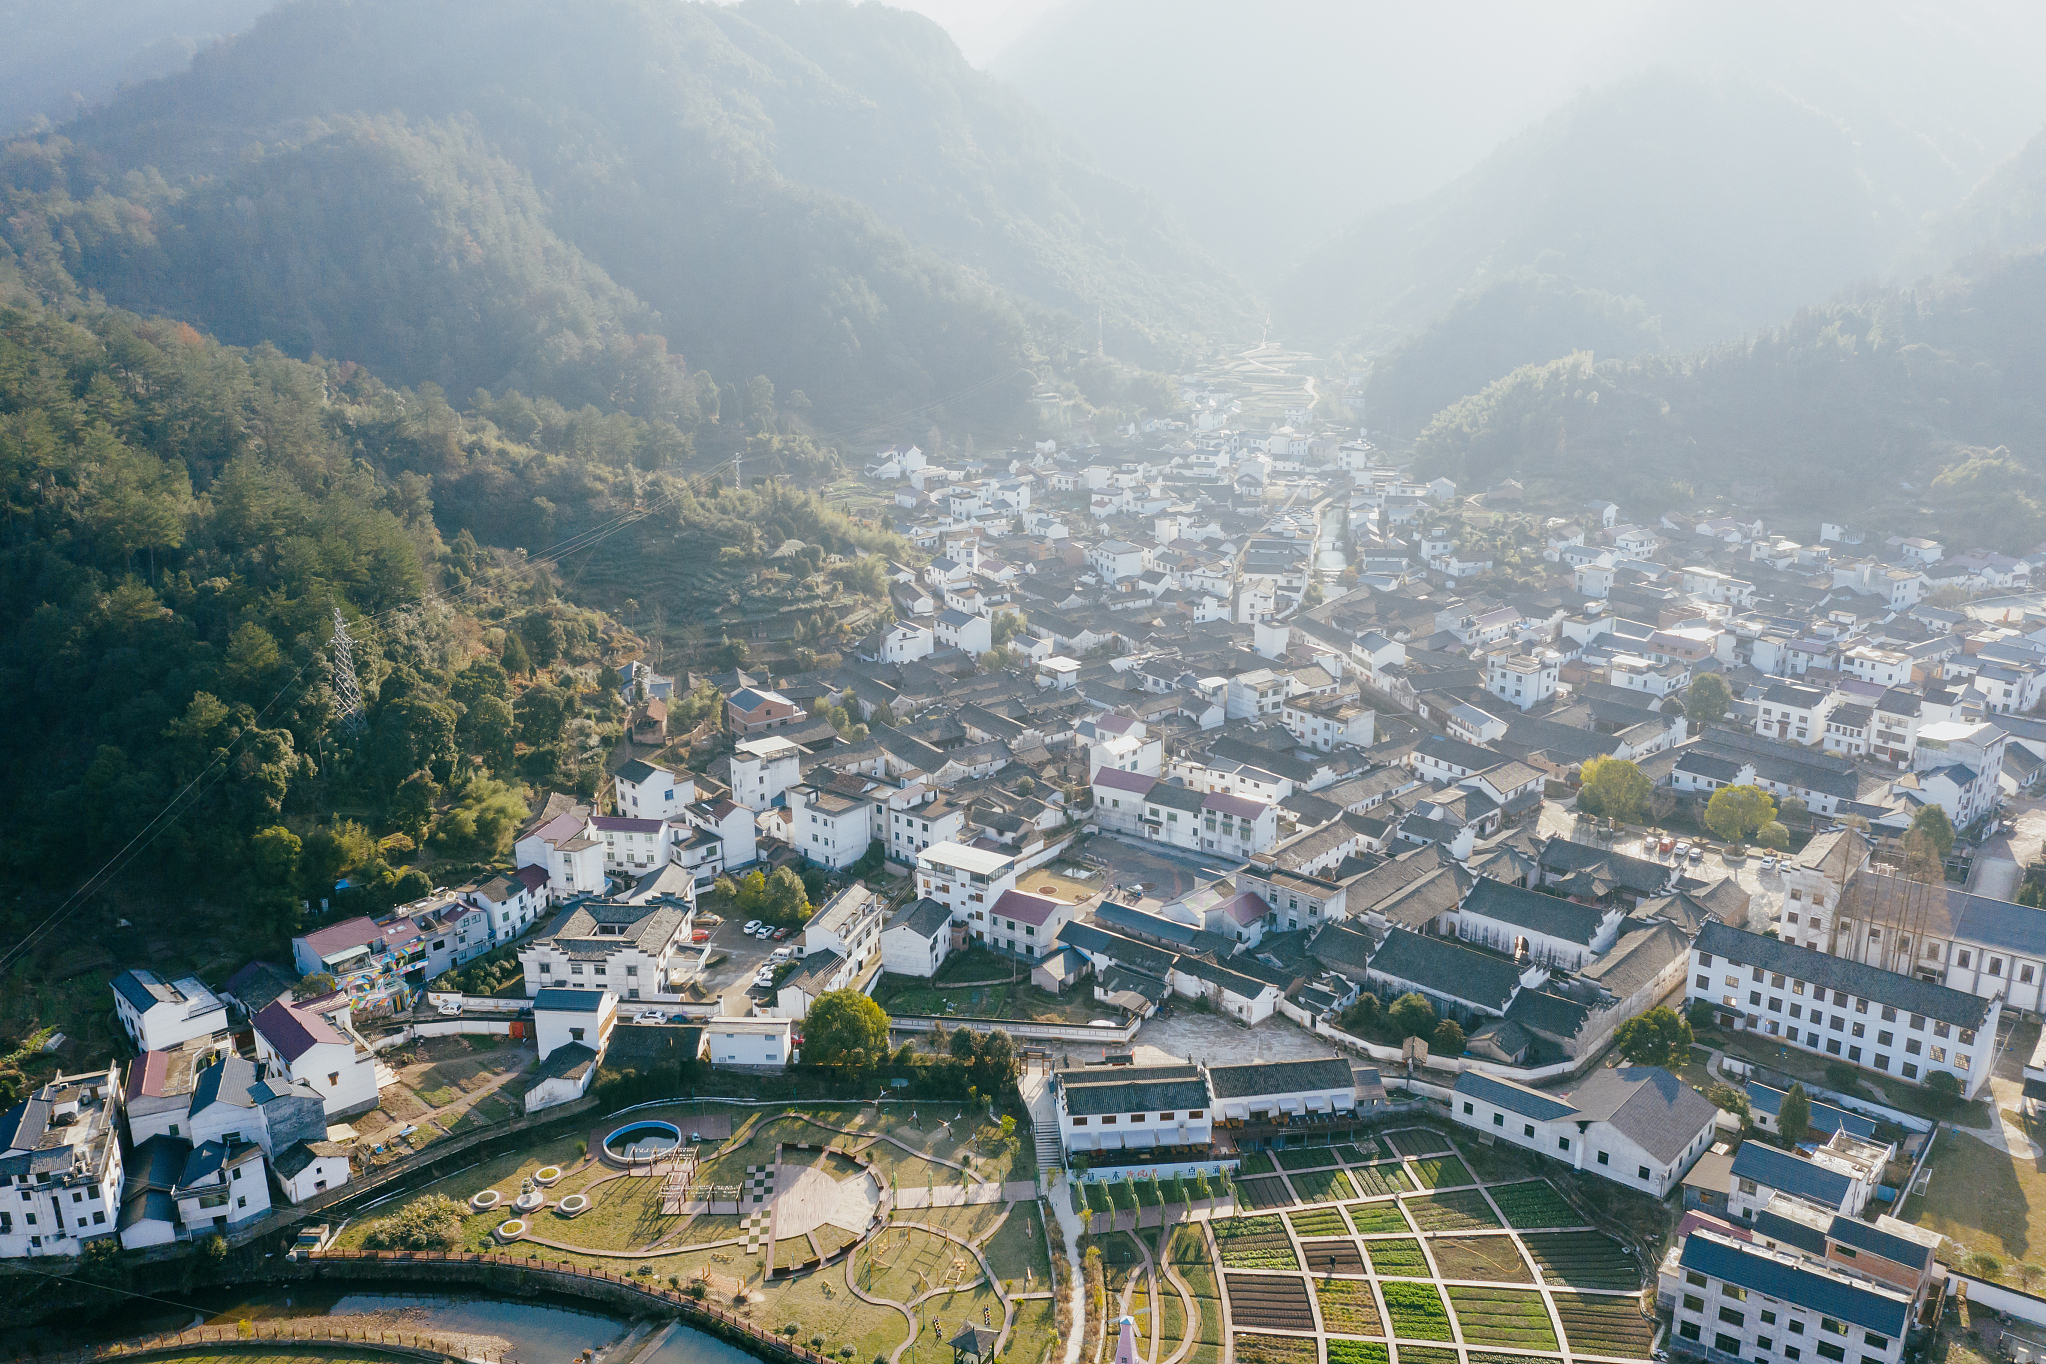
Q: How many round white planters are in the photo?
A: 4